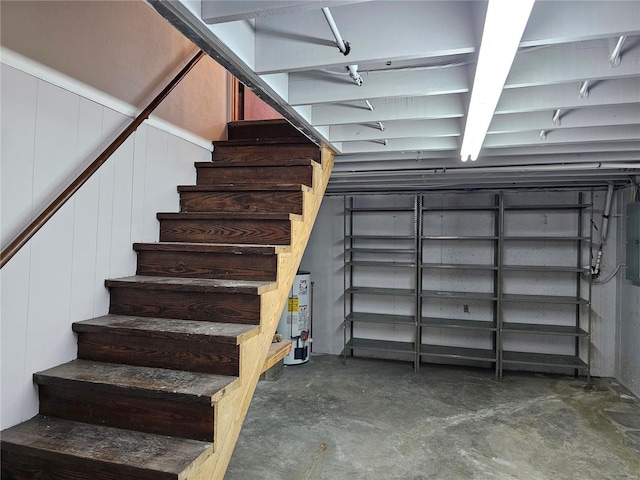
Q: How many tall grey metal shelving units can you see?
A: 3